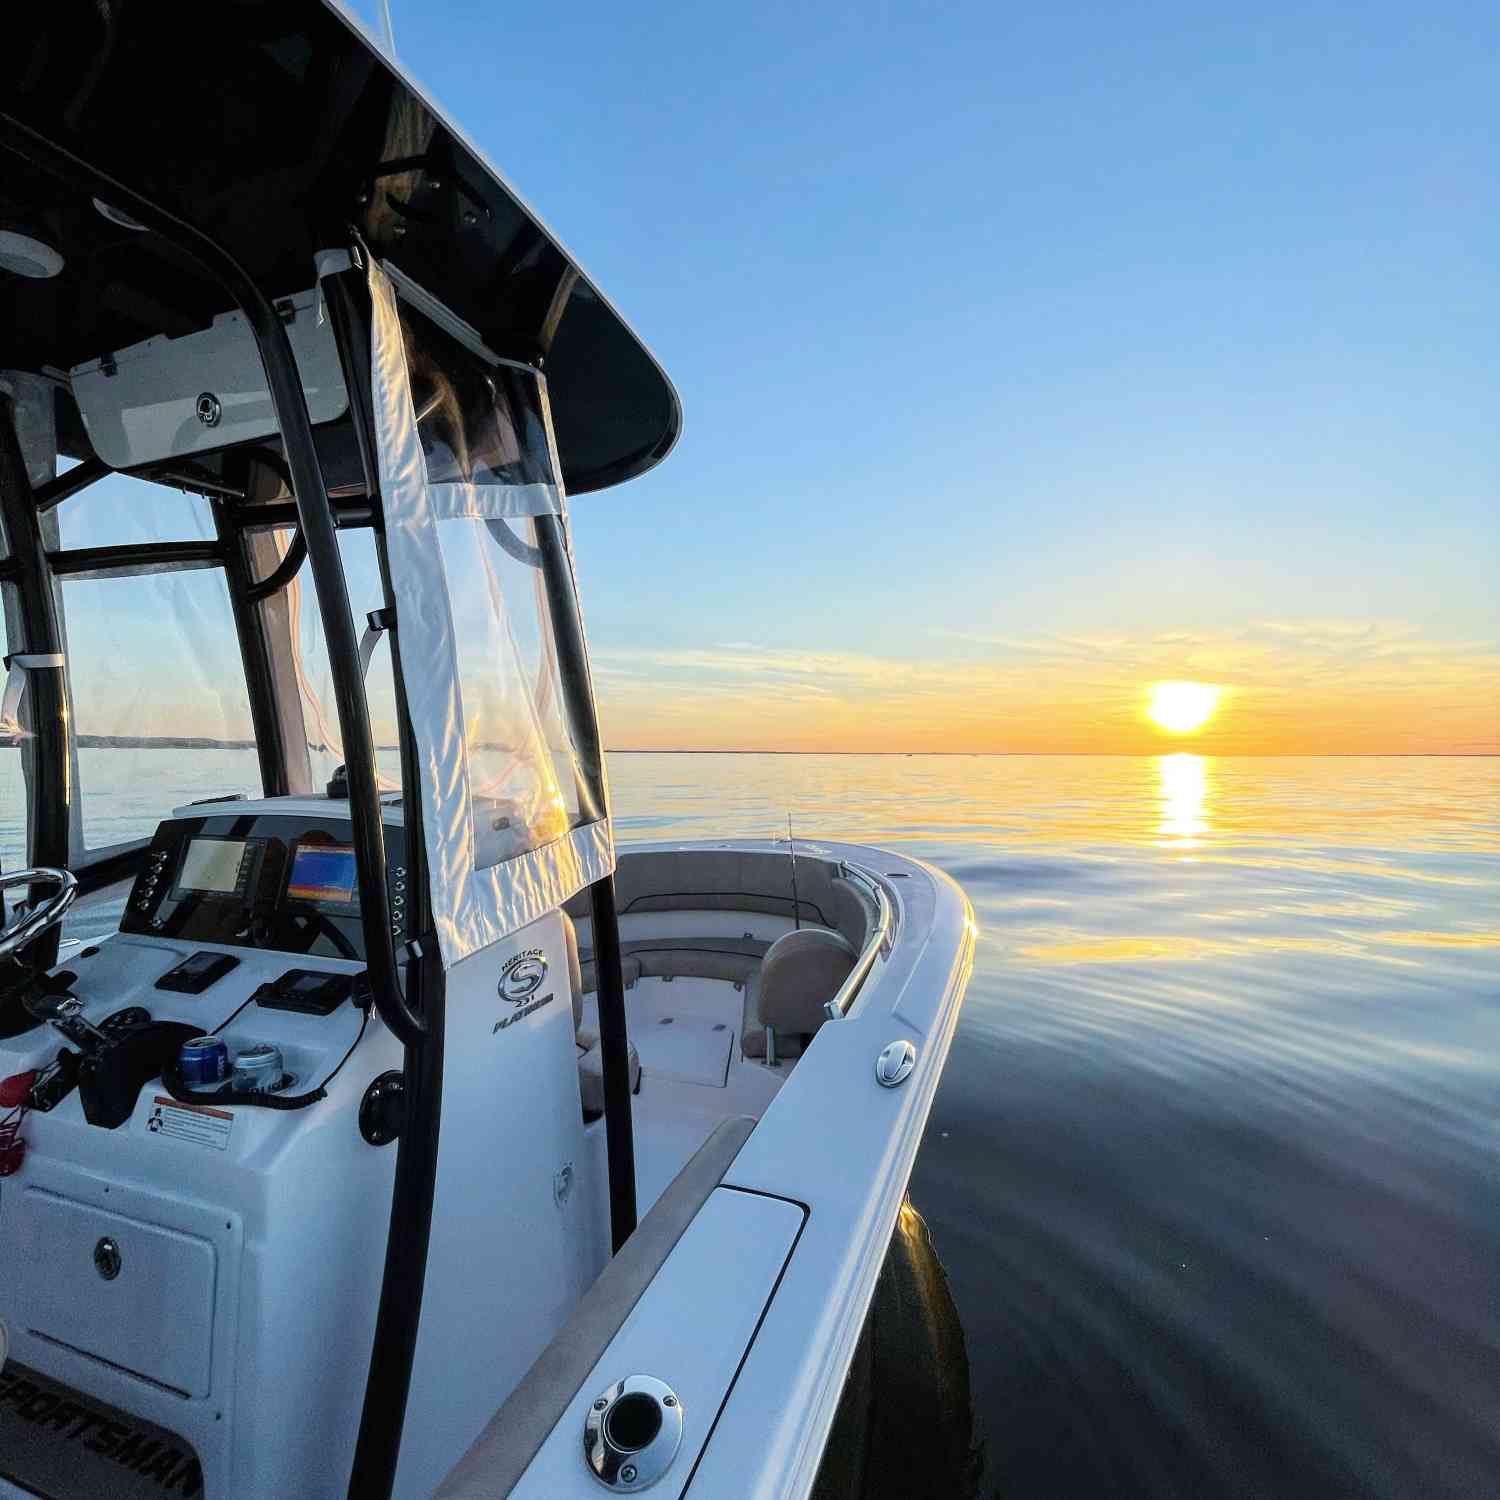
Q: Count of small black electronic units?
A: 2